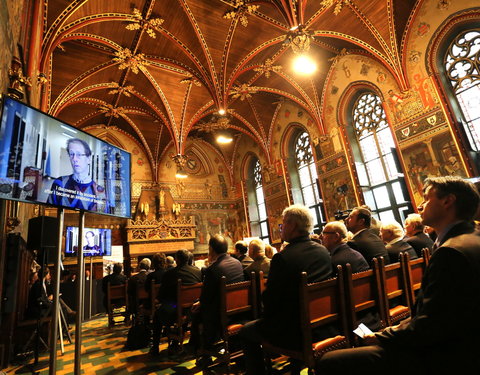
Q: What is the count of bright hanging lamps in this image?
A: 3